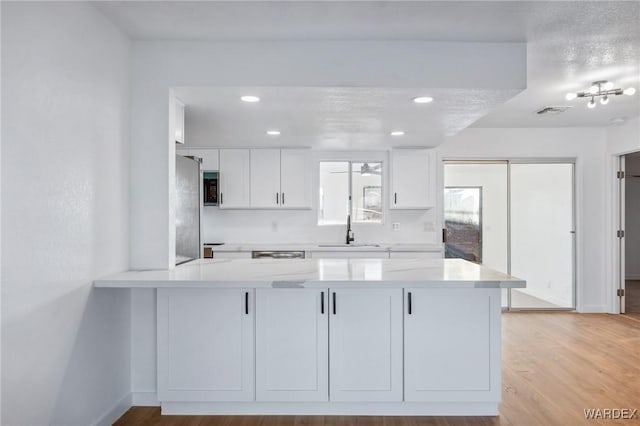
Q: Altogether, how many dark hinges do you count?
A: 3